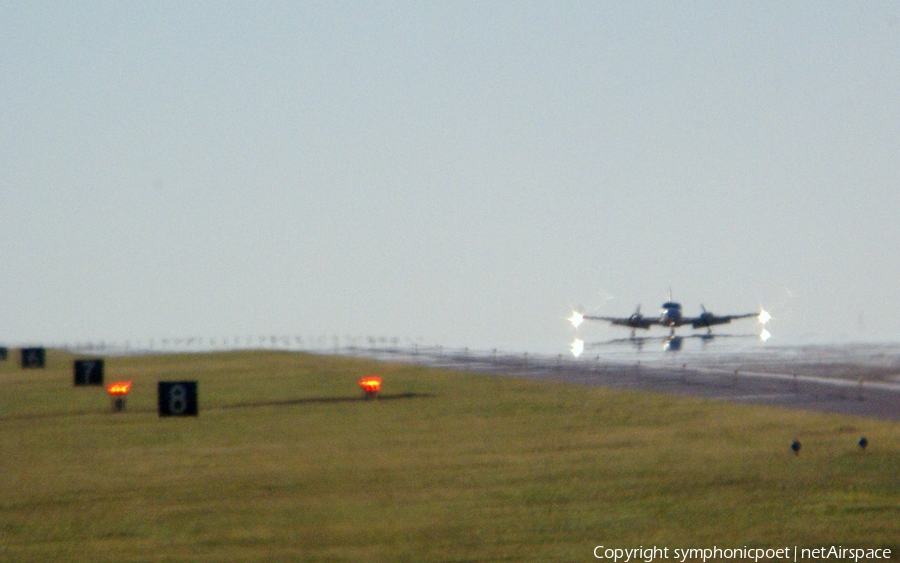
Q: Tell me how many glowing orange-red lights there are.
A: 2